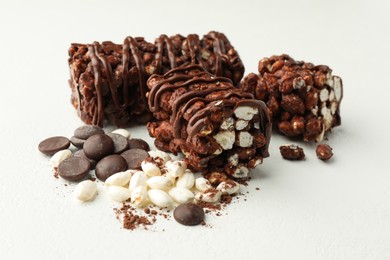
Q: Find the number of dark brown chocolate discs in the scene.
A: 11